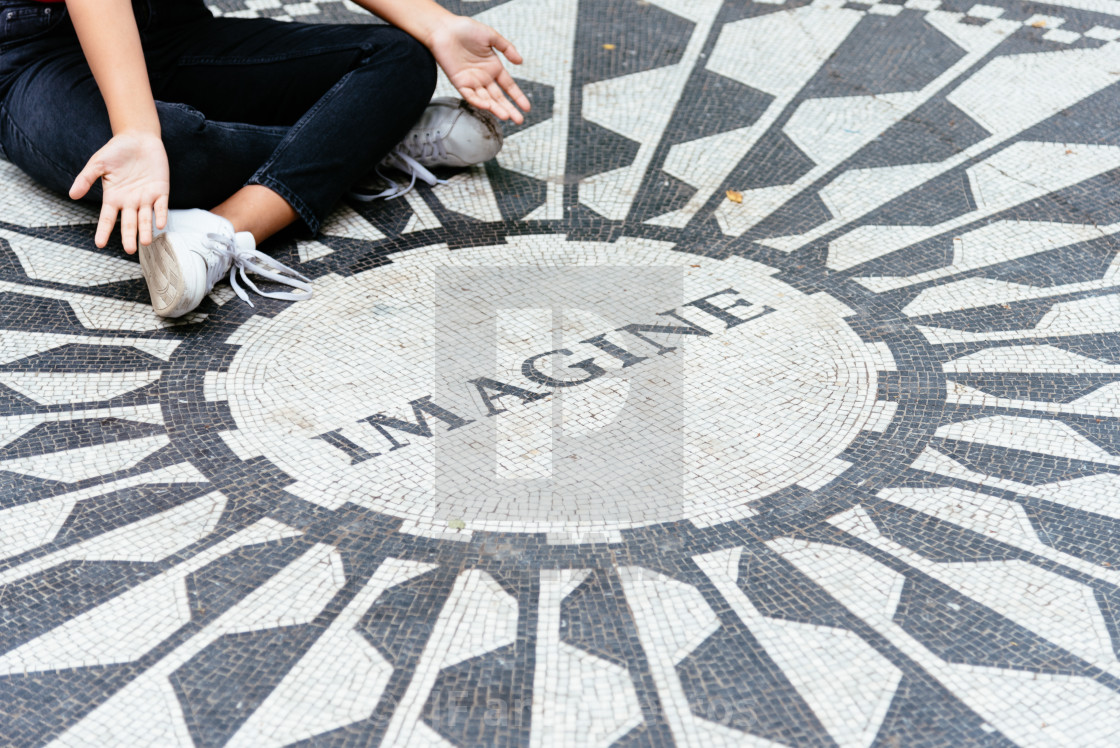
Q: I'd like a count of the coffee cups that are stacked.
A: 0